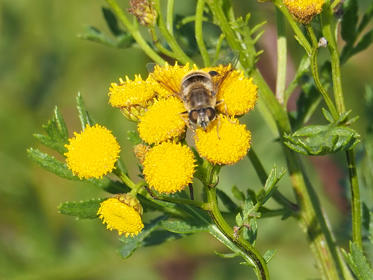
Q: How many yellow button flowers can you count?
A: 9